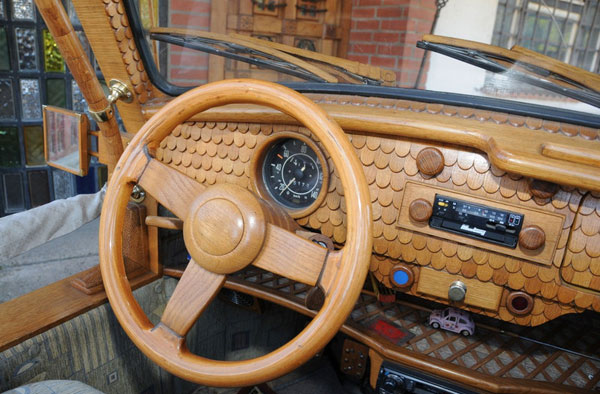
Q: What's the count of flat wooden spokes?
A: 3